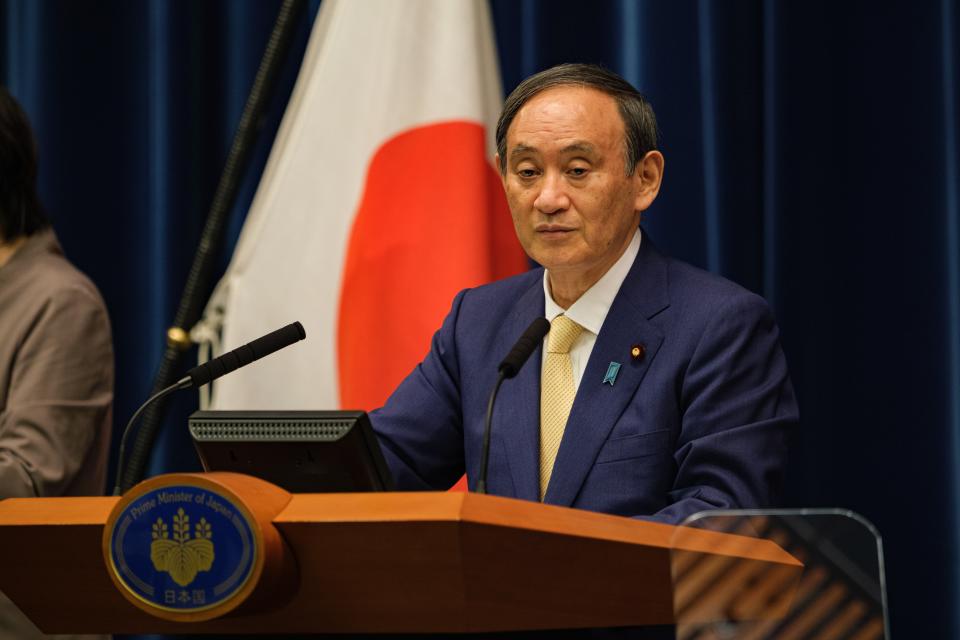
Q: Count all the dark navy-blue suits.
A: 1